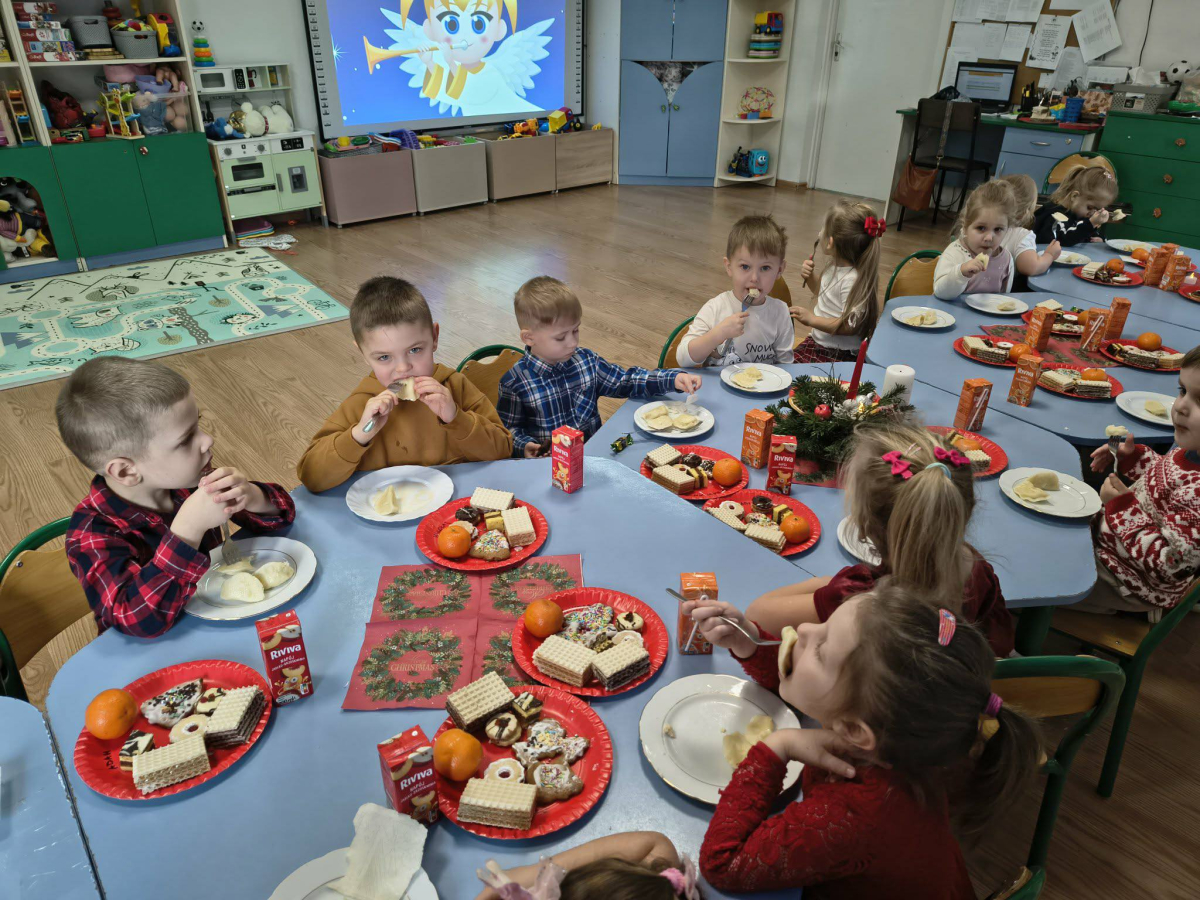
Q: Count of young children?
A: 12